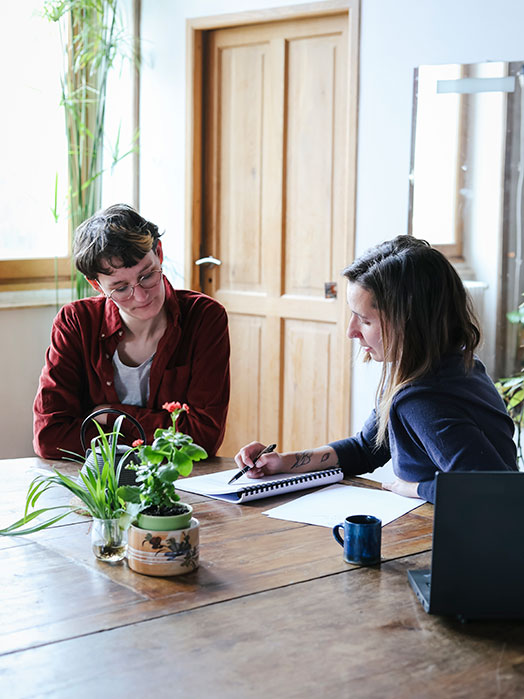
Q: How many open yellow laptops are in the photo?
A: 0